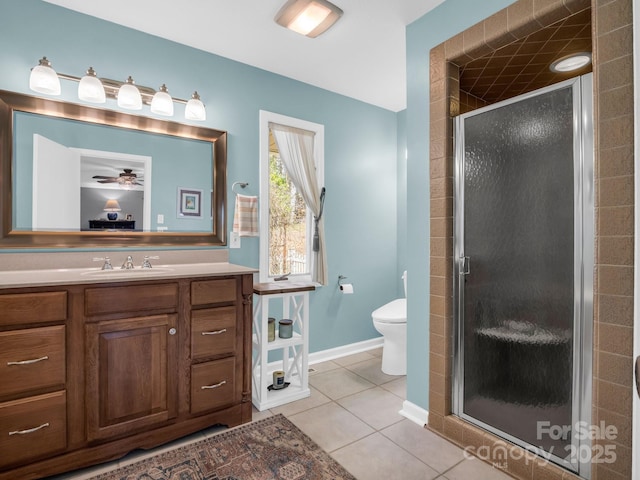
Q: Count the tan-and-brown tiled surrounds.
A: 1